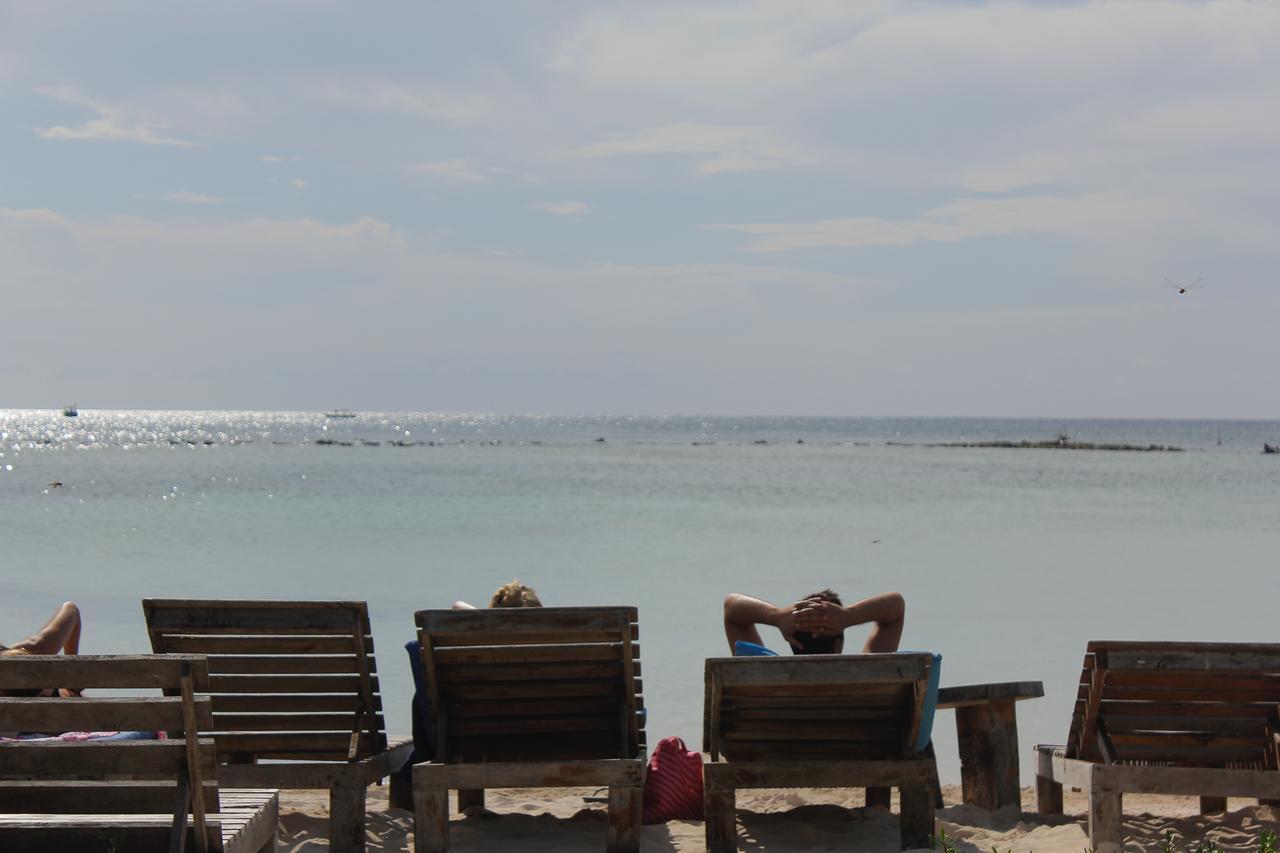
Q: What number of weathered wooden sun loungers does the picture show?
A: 5